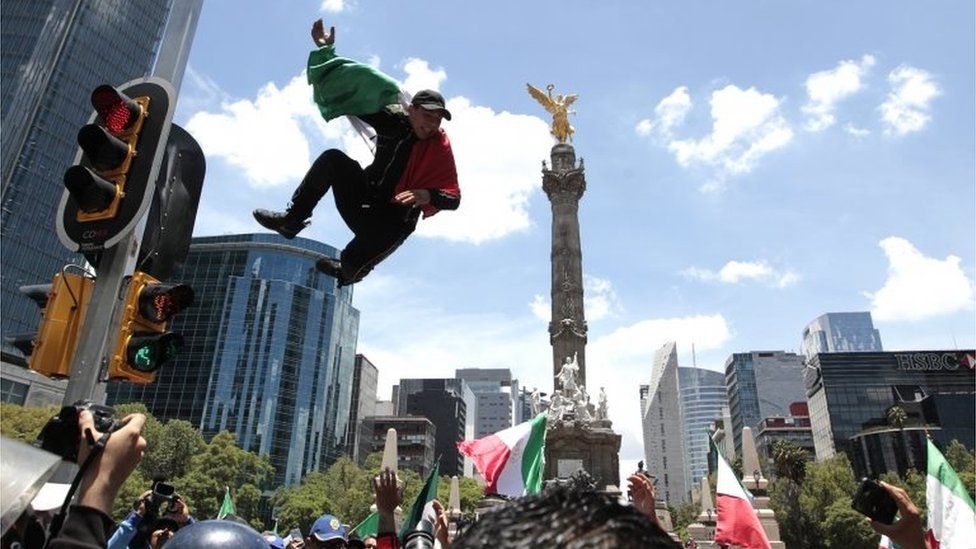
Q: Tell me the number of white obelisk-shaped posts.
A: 4